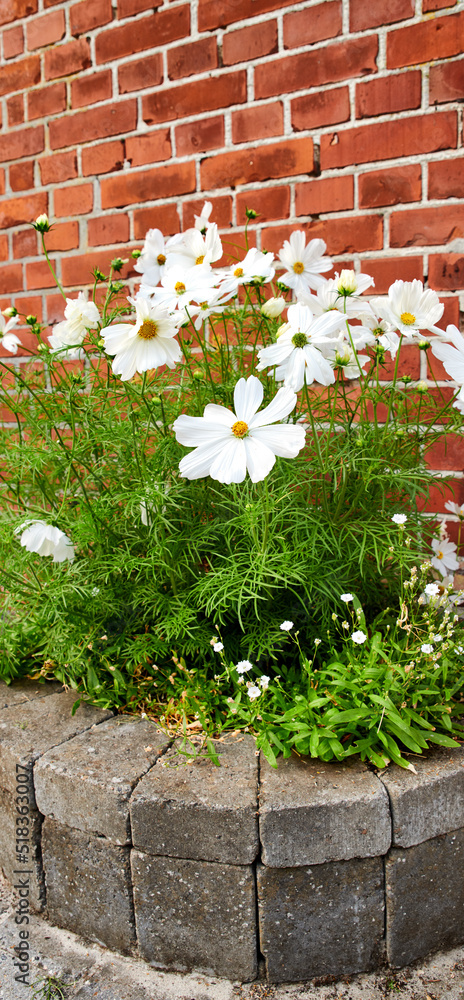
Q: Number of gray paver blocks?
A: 11